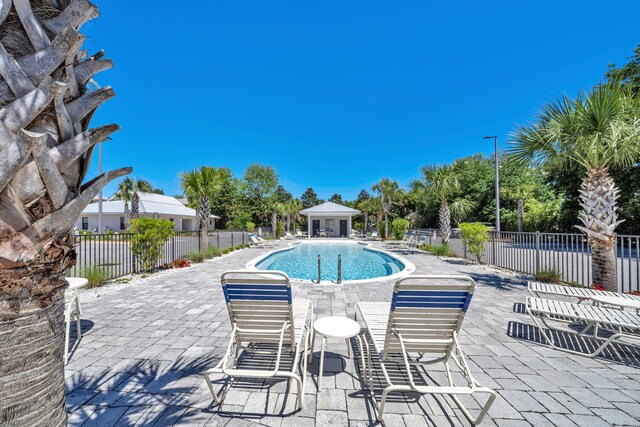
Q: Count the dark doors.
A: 2